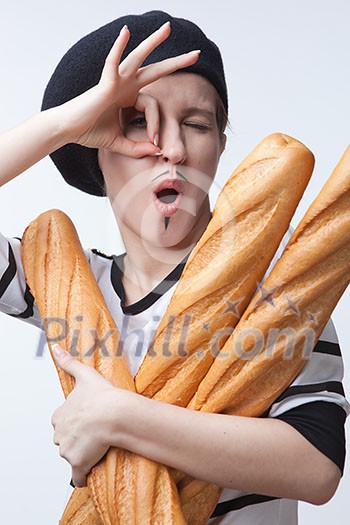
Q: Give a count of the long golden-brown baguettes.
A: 3